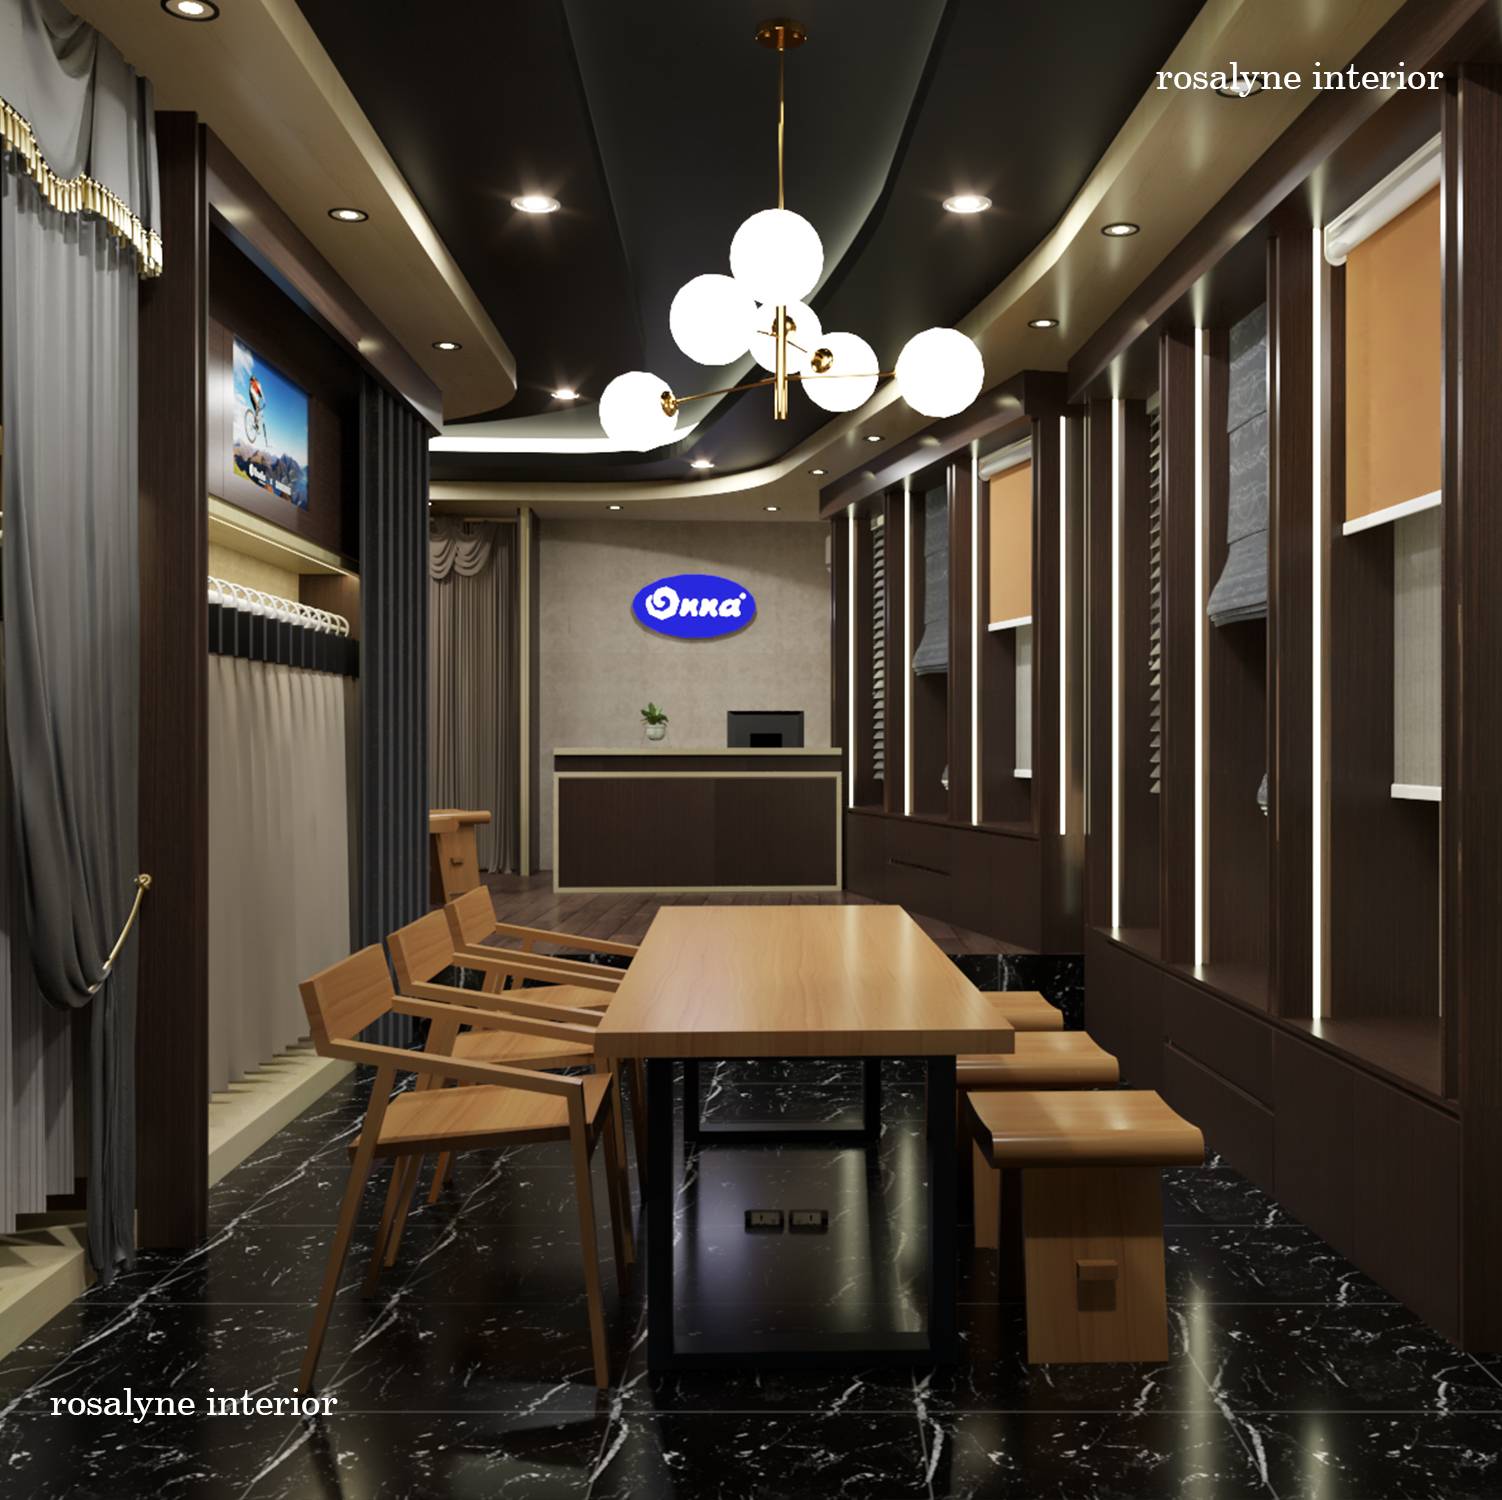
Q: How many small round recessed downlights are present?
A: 14